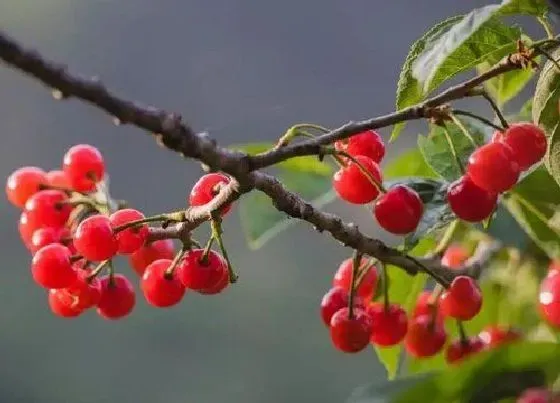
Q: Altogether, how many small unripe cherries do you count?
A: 0